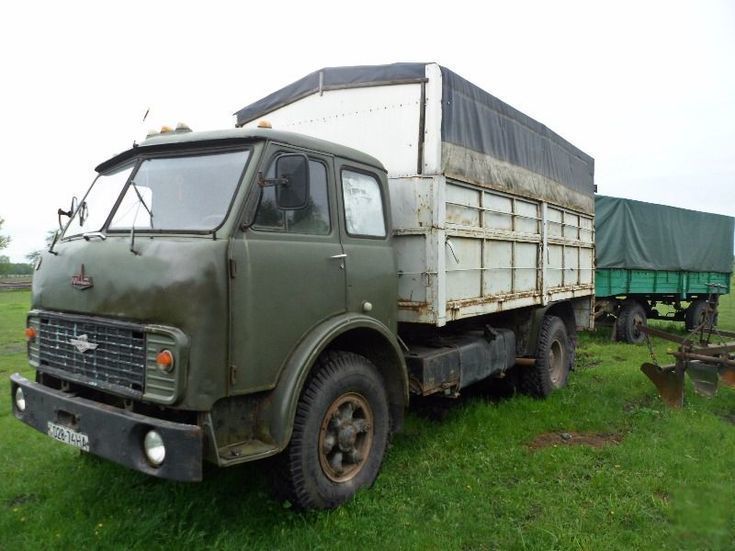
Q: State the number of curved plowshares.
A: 3